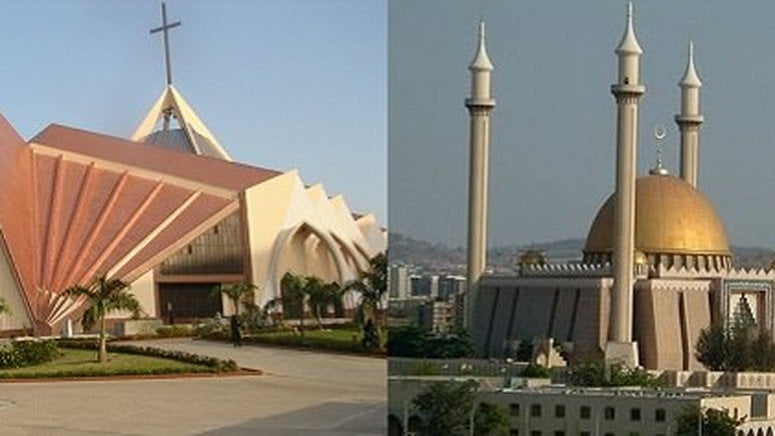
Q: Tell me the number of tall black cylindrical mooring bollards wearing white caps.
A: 0